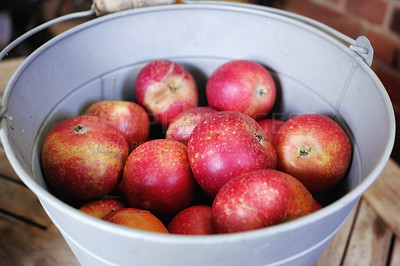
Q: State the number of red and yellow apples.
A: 13